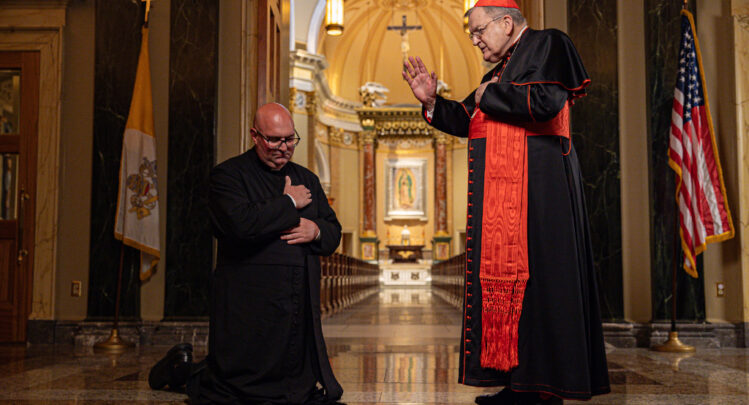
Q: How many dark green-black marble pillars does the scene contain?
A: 4